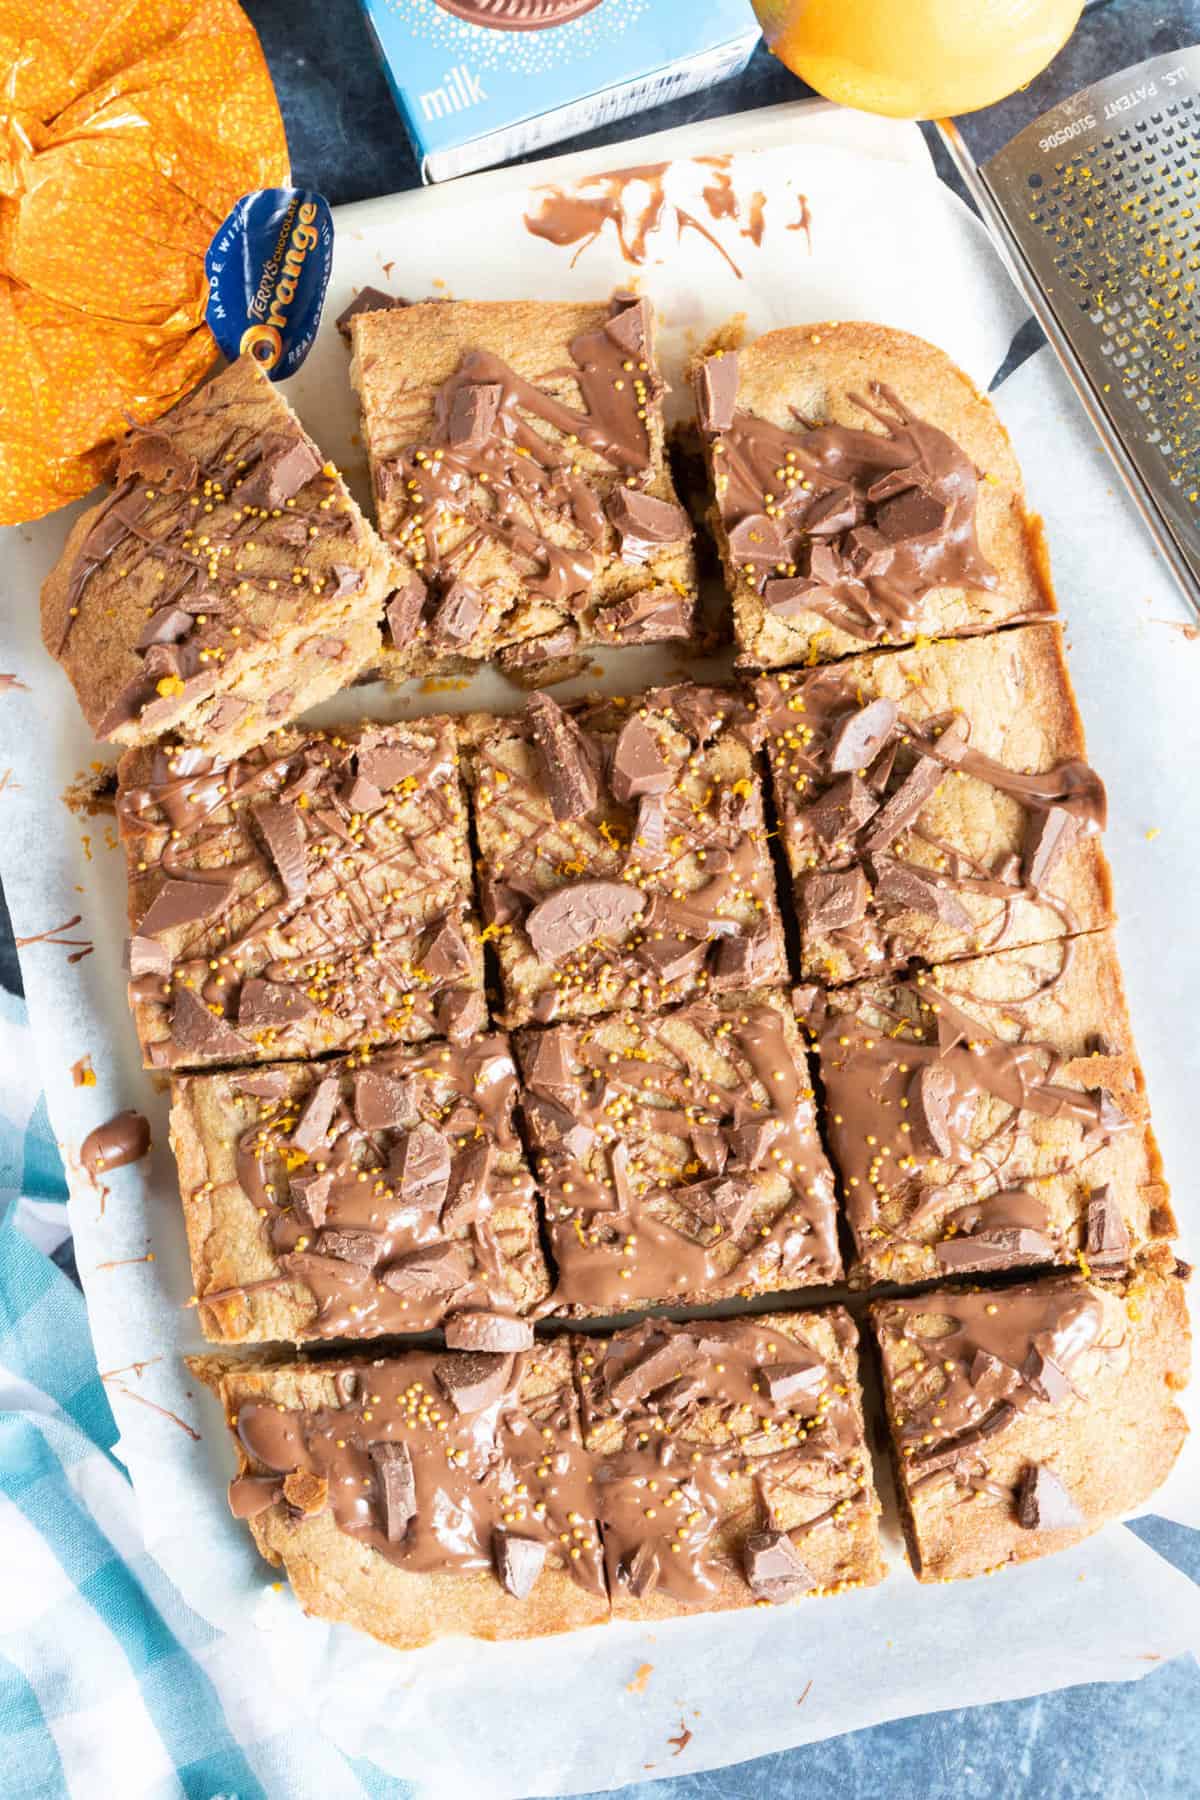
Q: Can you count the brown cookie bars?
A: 12